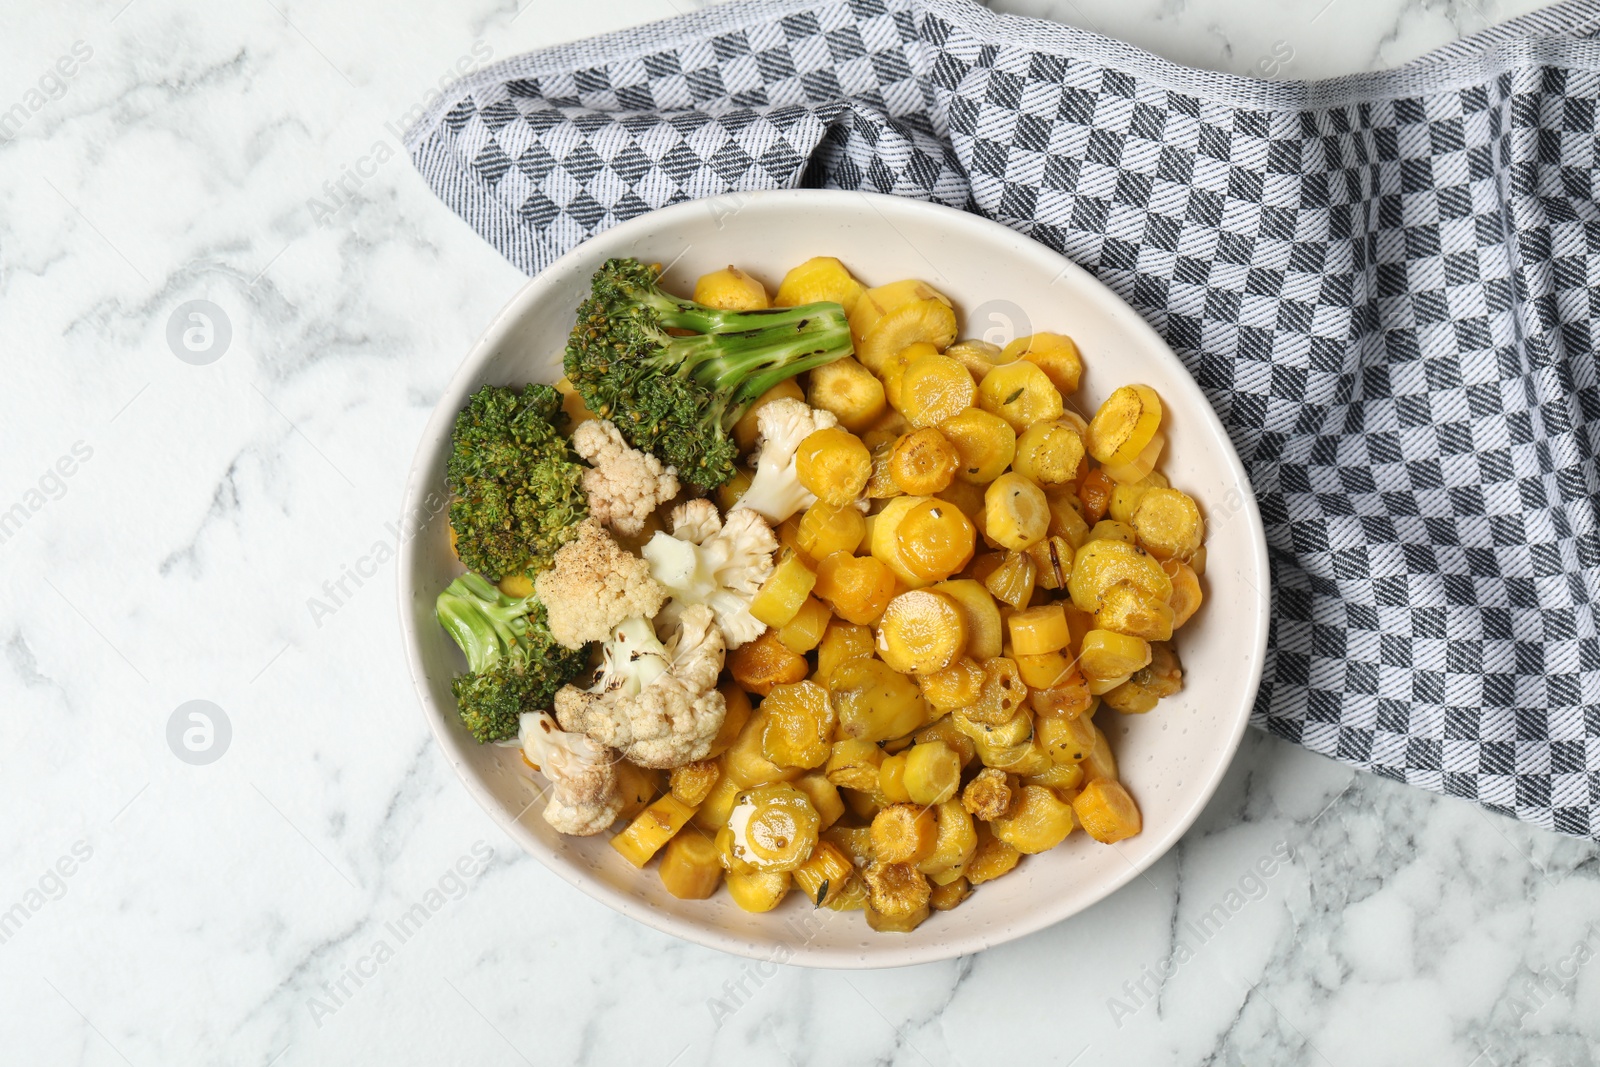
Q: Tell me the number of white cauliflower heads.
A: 6